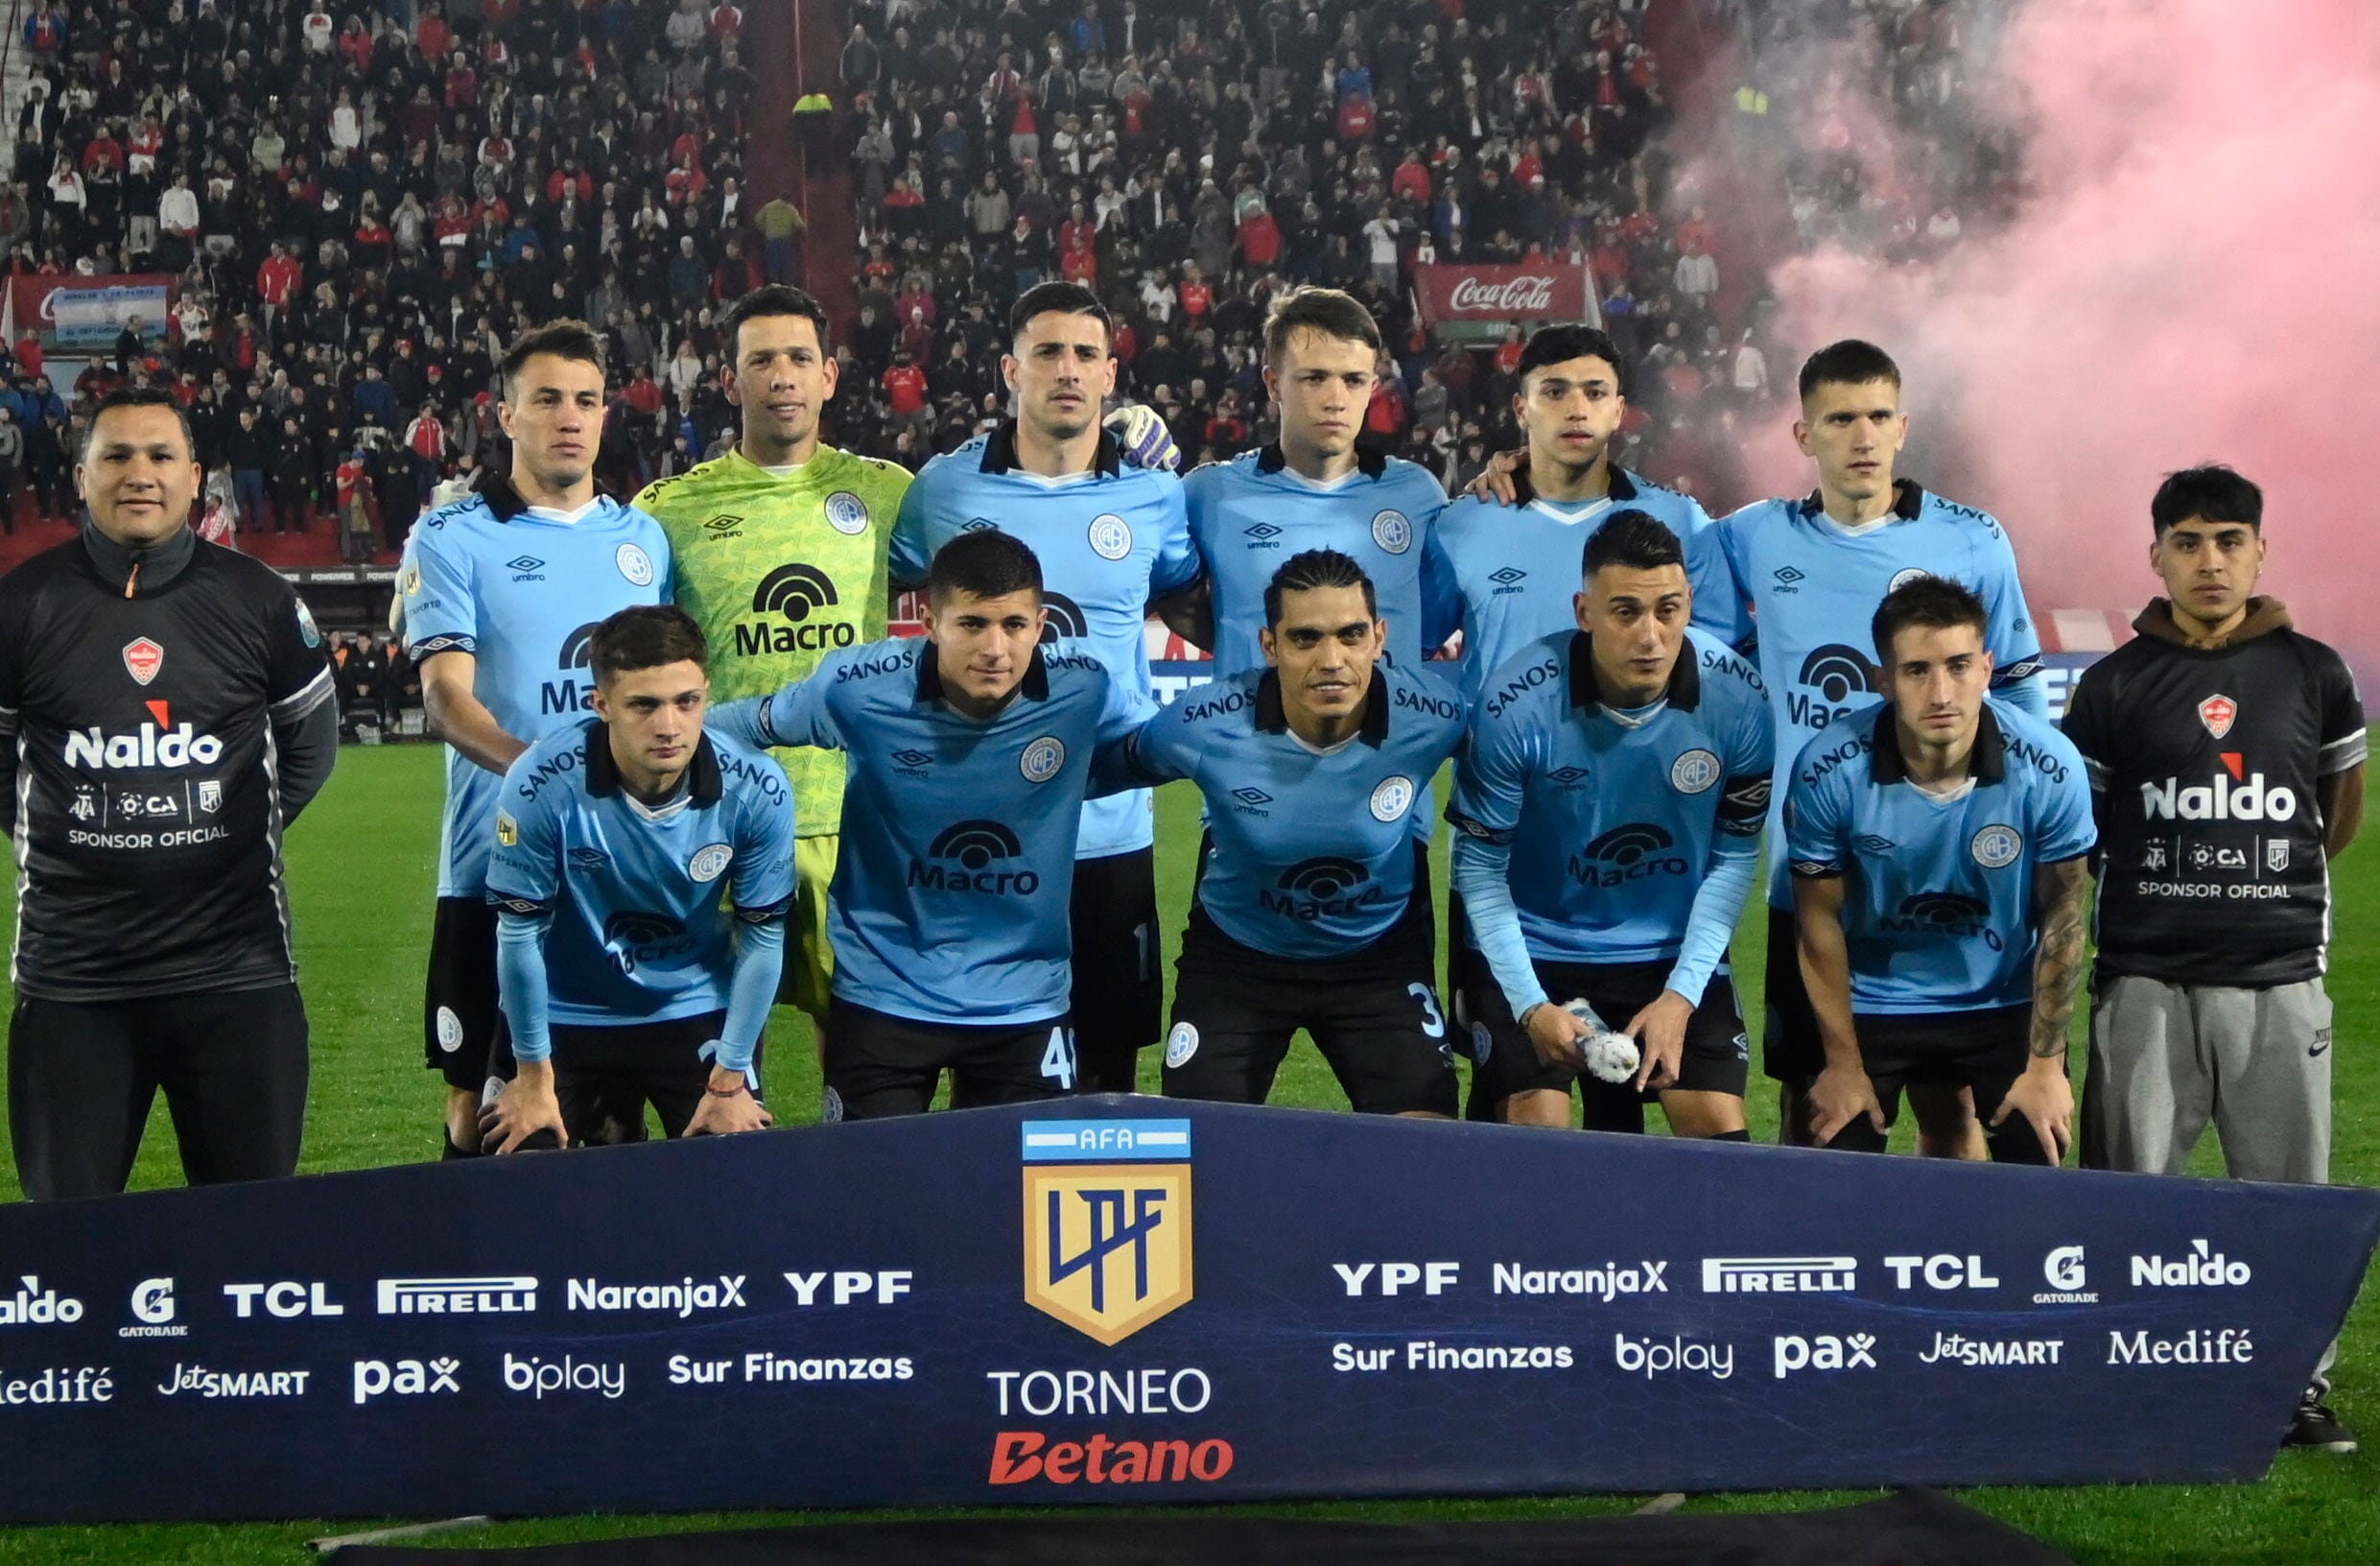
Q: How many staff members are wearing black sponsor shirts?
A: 2